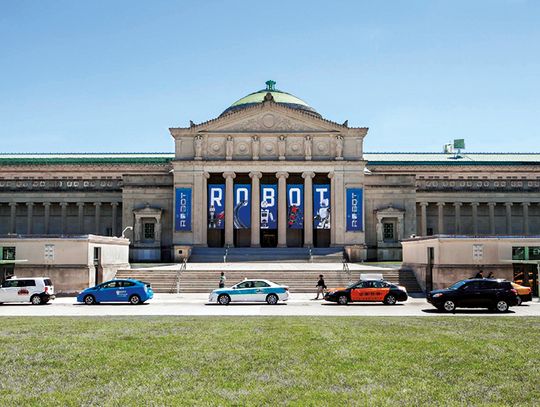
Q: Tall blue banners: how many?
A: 7